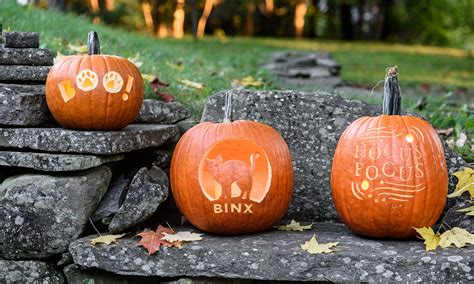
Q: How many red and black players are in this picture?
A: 0